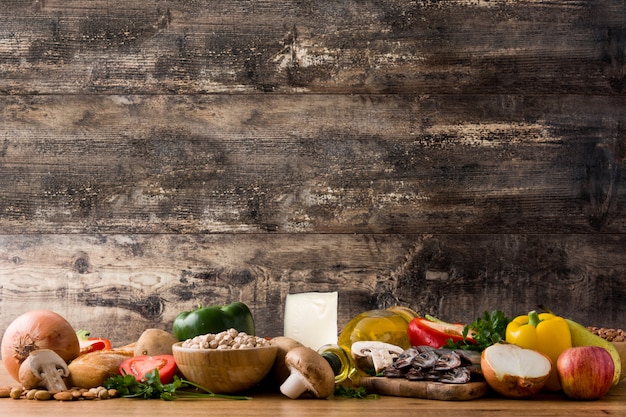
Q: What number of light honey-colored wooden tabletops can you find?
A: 1